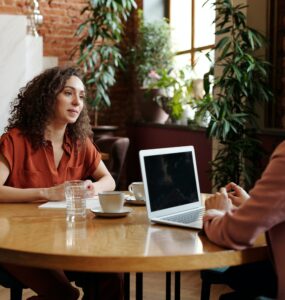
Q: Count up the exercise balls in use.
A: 0